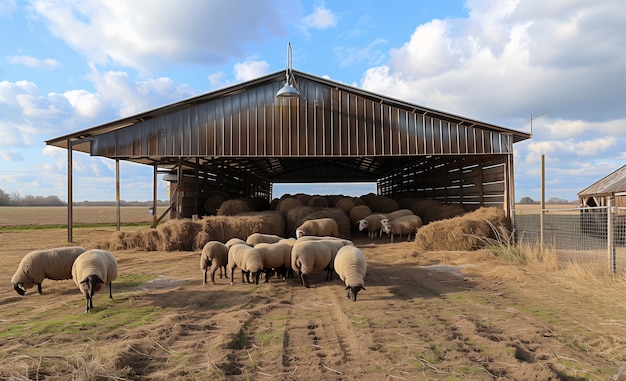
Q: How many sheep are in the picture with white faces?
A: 4